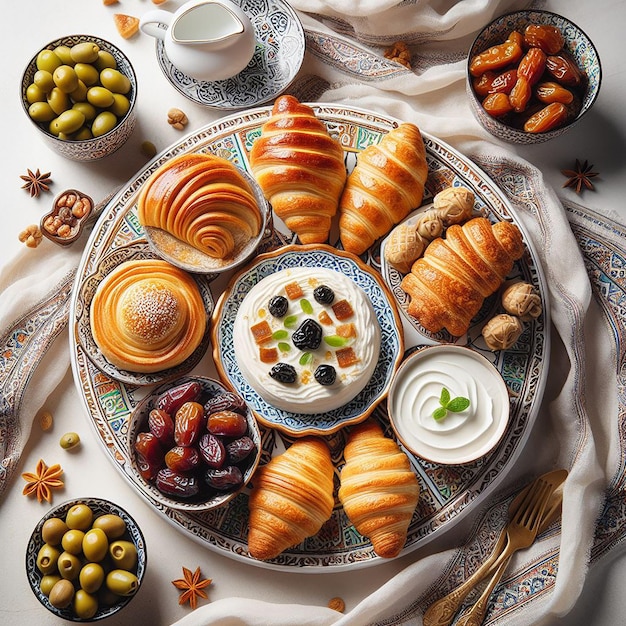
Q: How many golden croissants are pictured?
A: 5